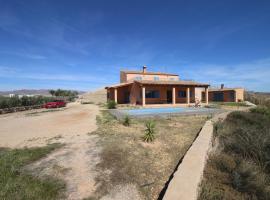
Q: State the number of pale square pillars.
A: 5